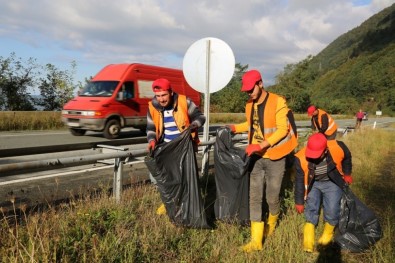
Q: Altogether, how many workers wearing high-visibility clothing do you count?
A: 4